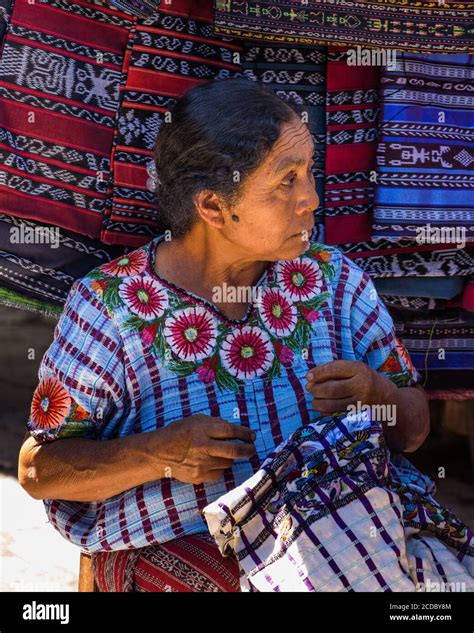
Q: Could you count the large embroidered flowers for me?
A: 7